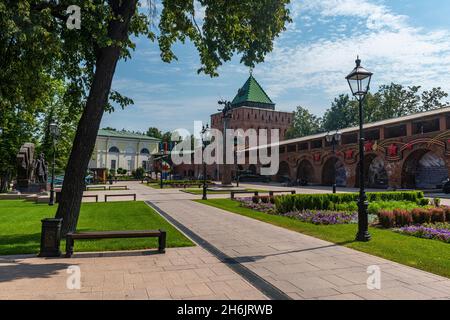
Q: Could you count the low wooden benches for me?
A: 7